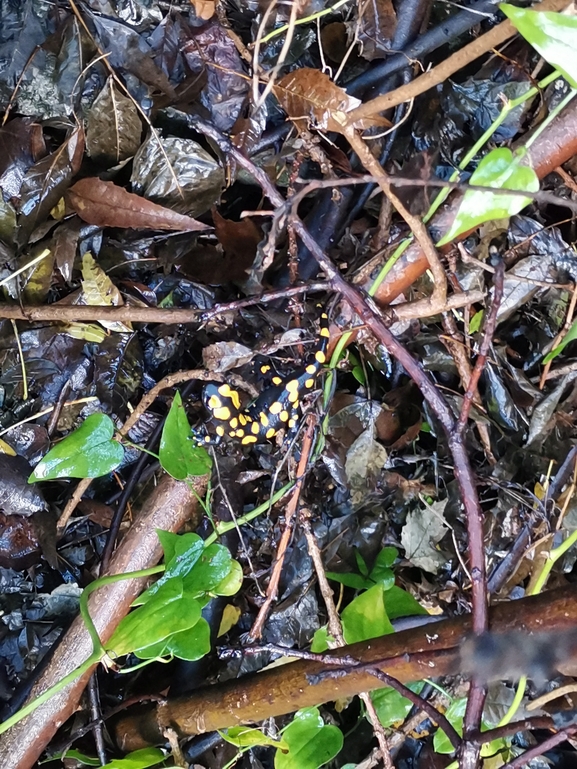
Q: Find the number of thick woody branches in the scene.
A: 3